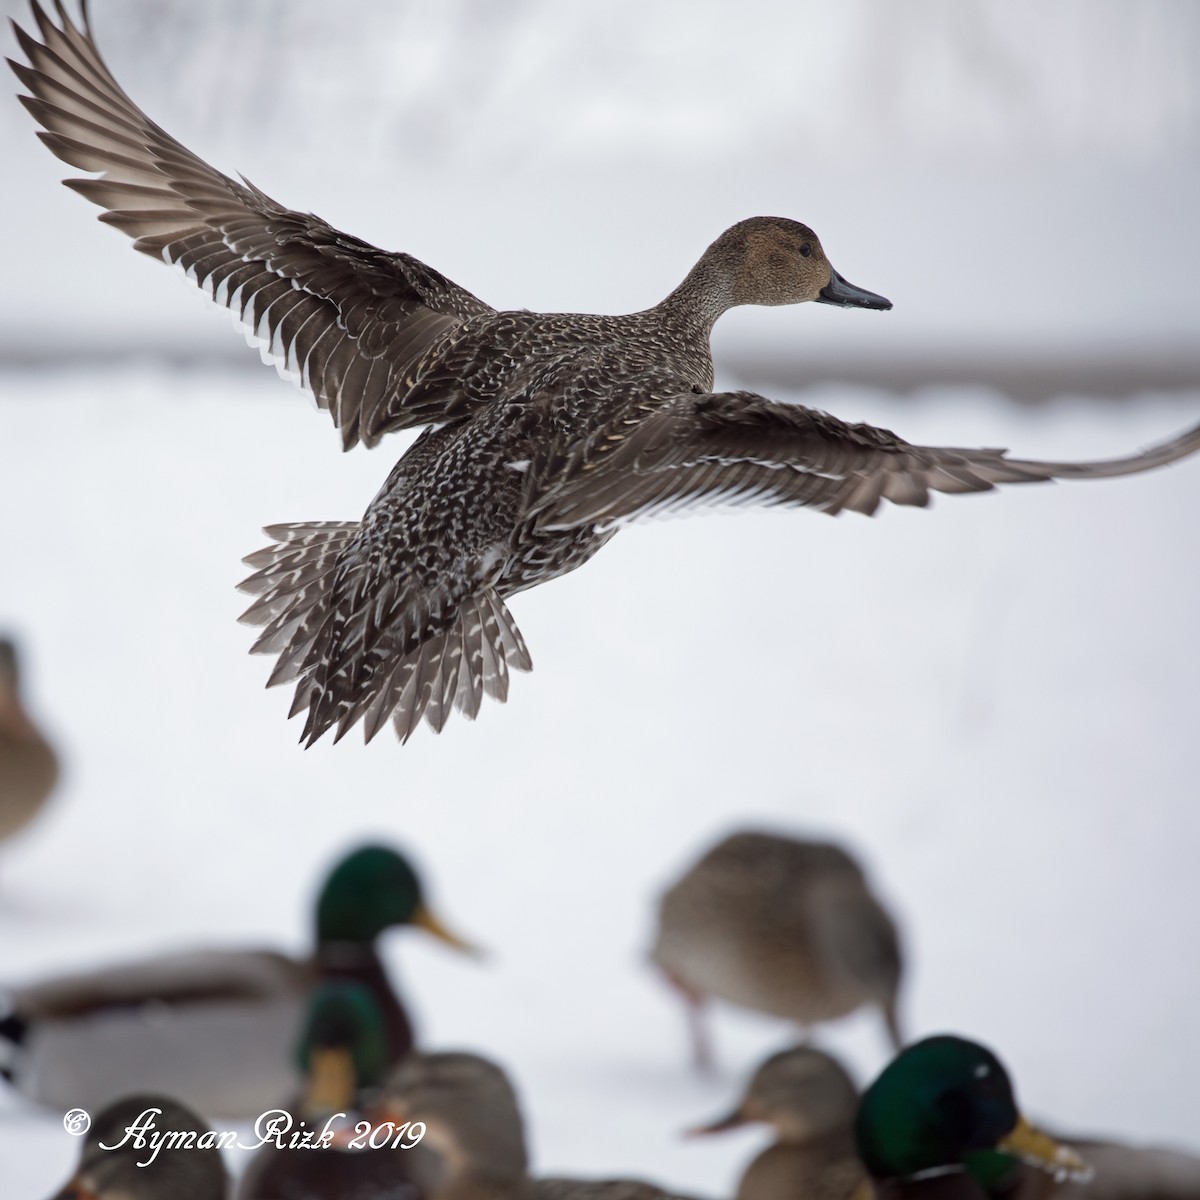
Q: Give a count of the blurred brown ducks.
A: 5